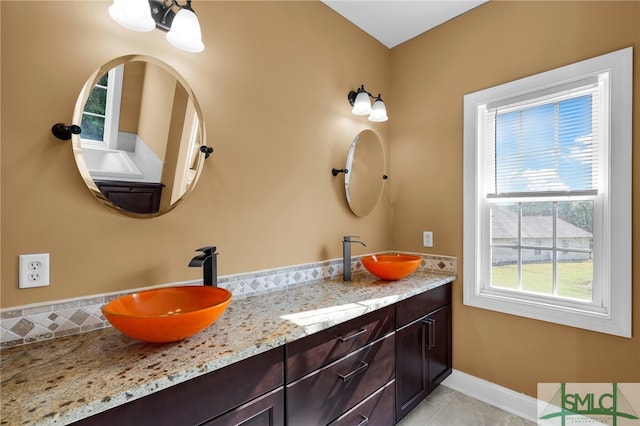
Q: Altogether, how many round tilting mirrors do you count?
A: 2